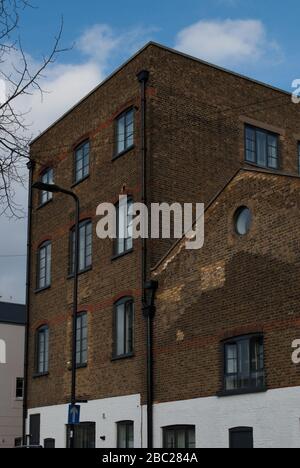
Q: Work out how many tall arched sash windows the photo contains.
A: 9